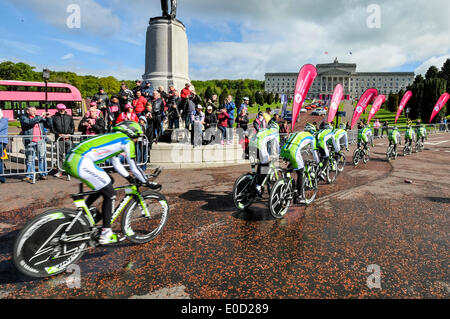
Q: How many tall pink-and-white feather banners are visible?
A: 6